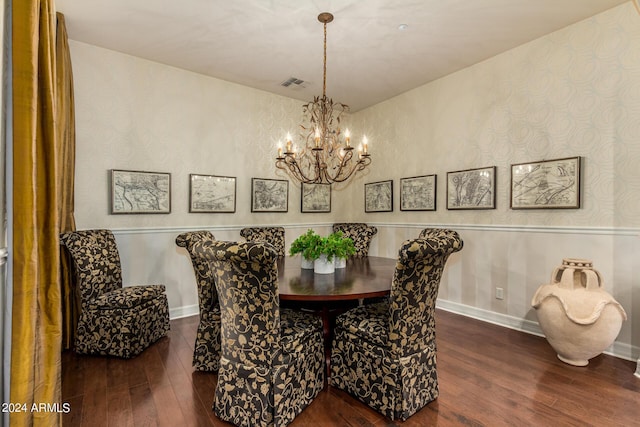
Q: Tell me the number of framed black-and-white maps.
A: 8